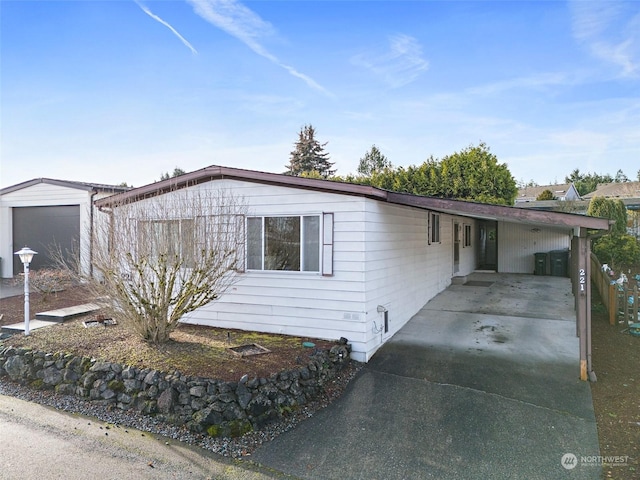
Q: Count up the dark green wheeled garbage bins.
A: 2